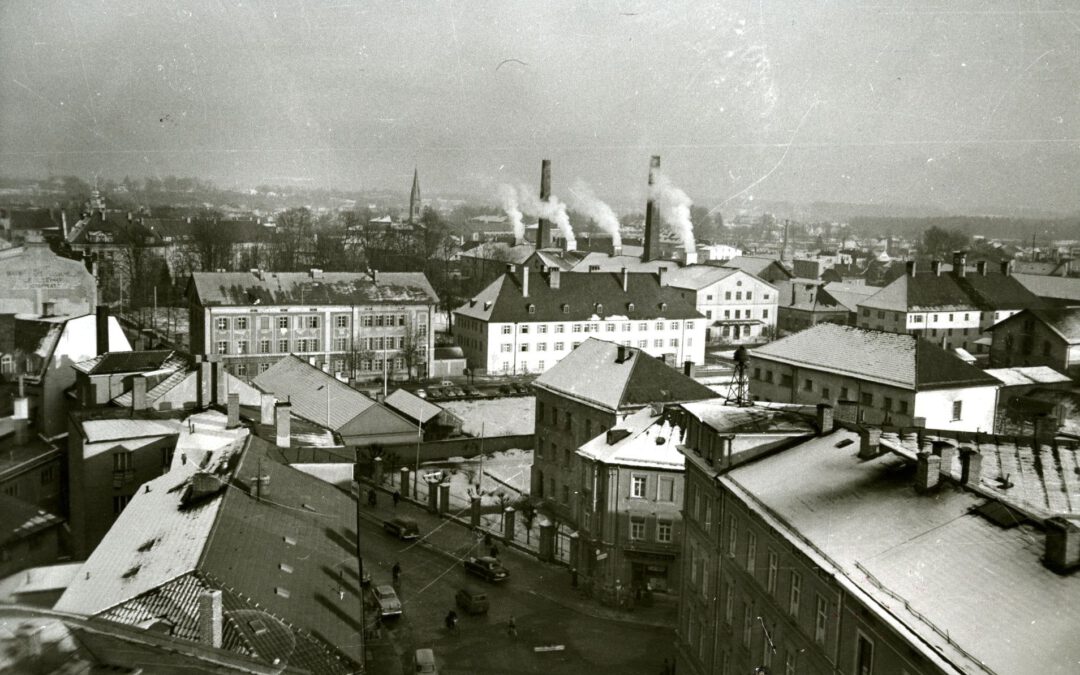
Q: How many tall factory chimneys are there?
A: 2